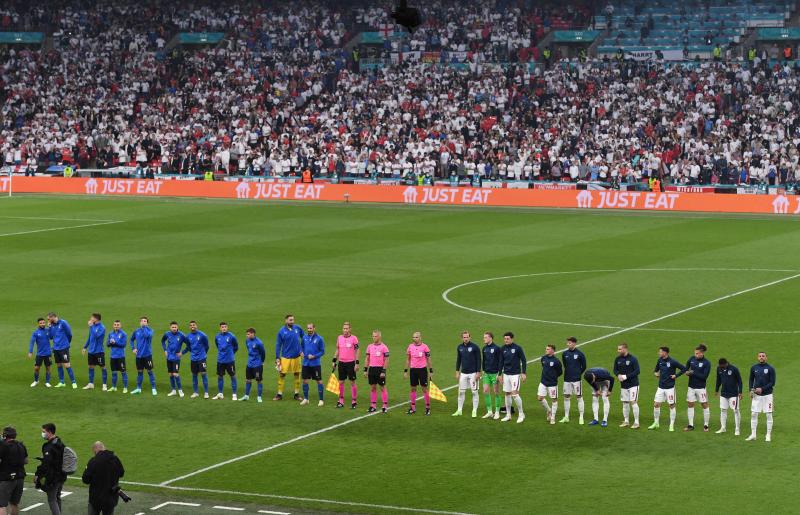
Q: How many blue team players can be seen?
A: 11